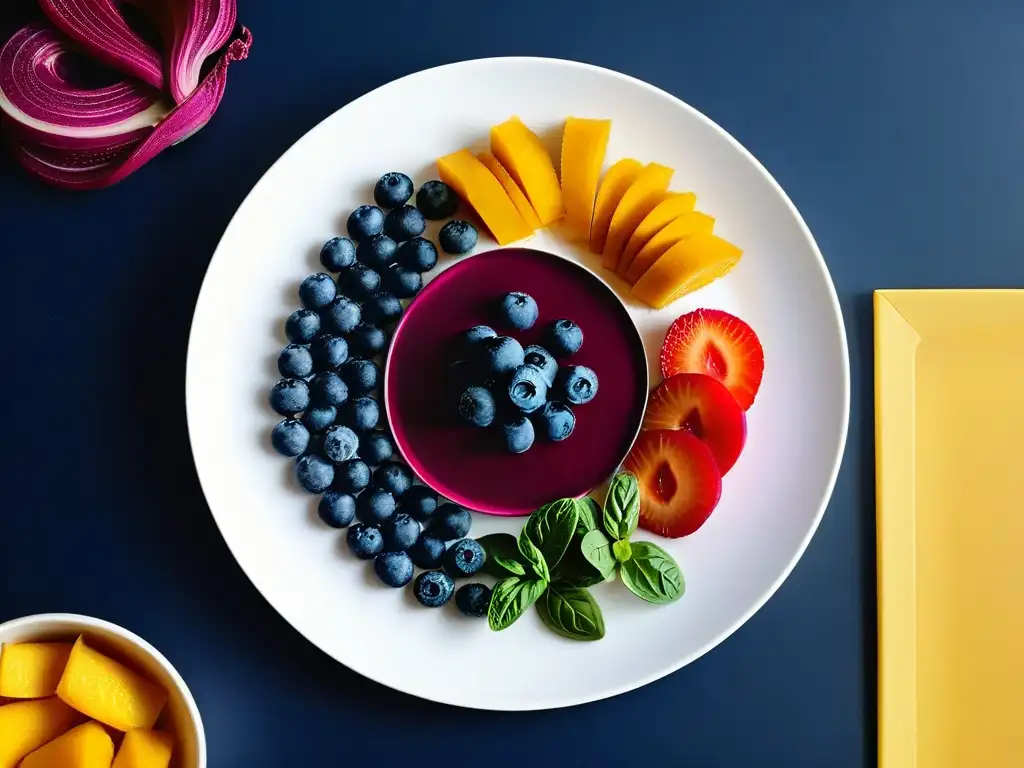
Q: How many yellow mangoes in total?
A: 14